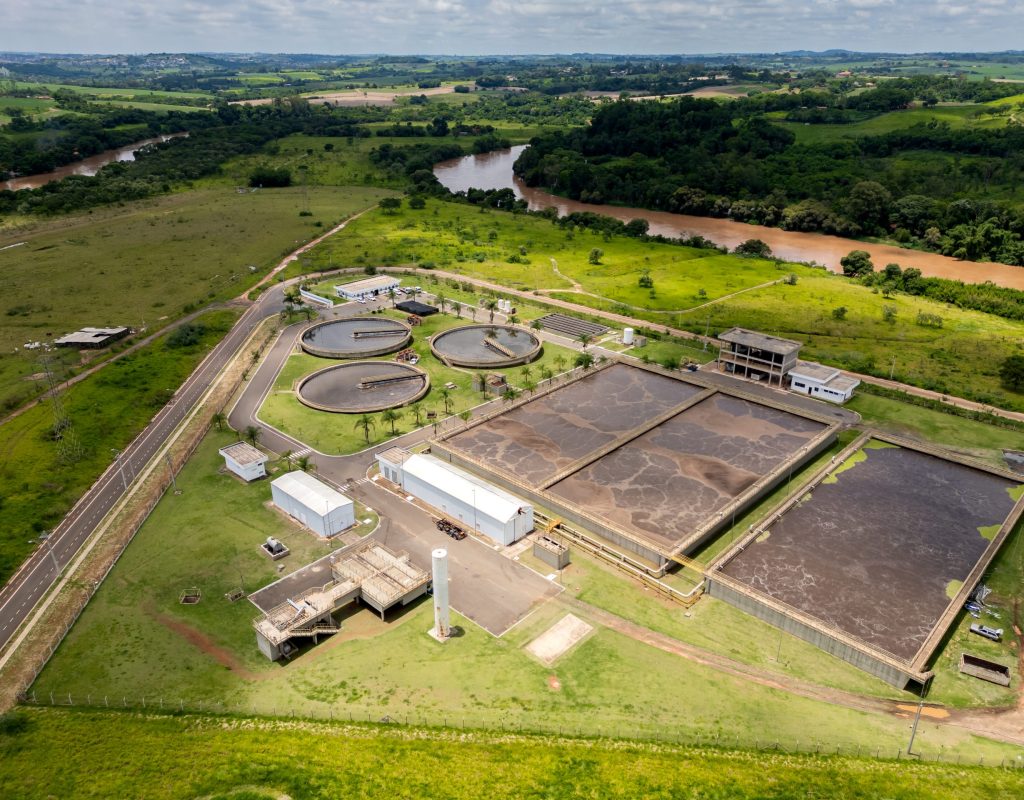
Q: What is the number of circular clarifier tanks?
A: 3